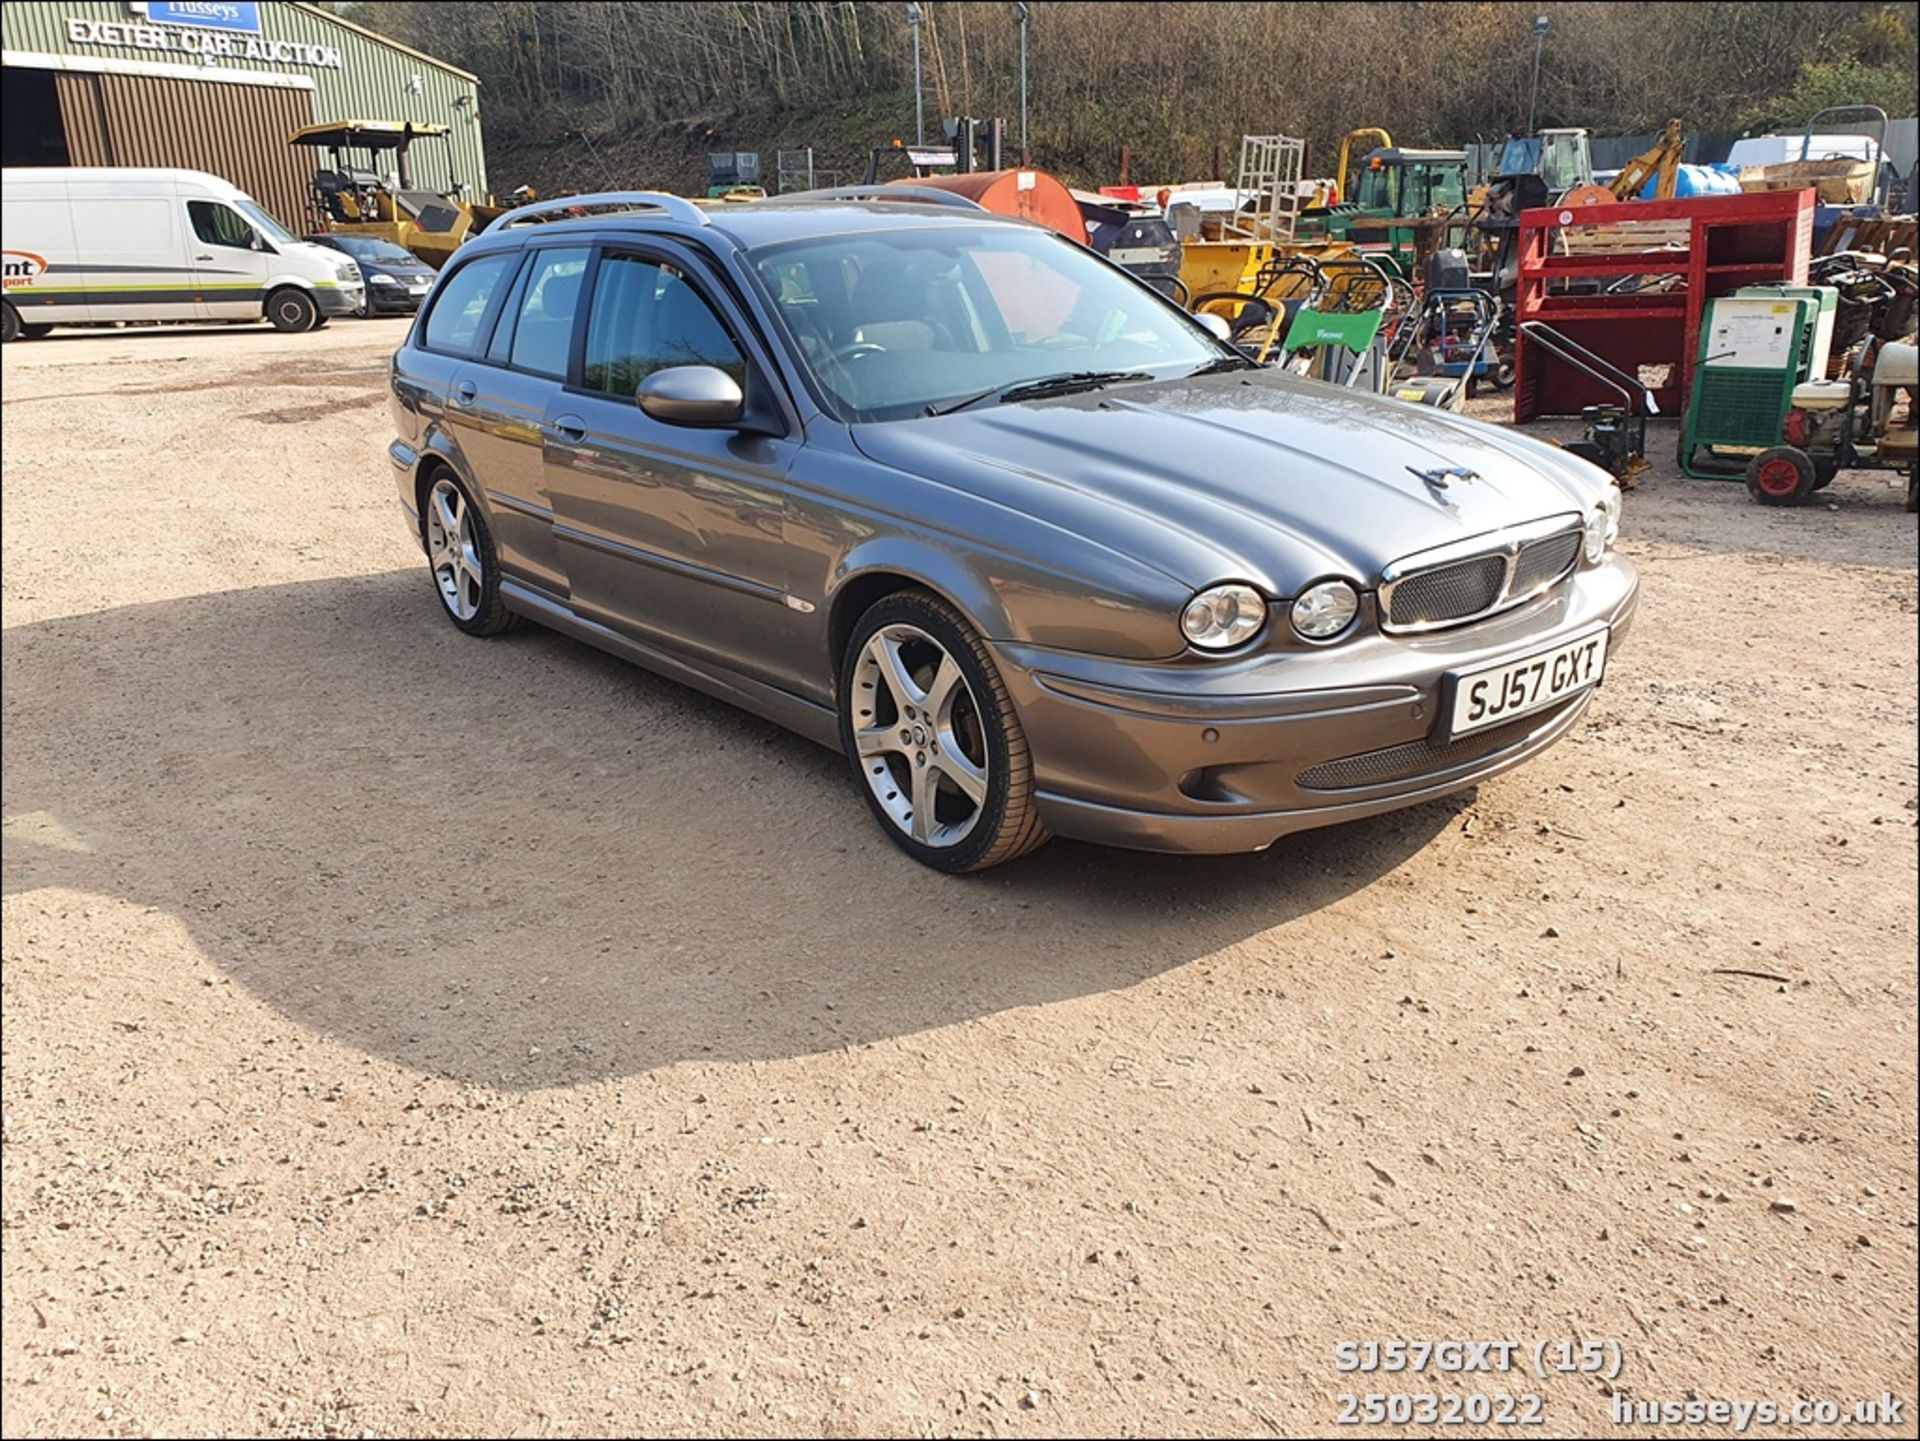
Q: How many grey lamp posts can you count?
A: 3